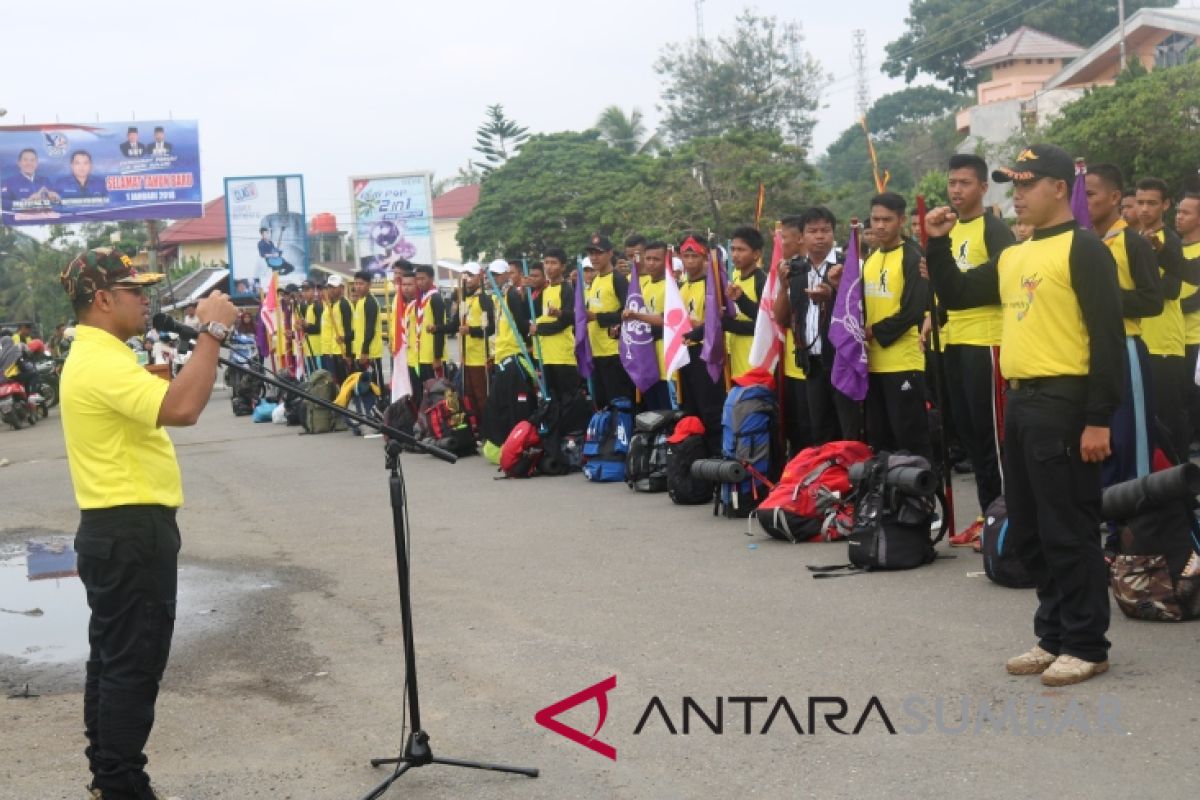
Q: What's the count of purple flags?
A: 6